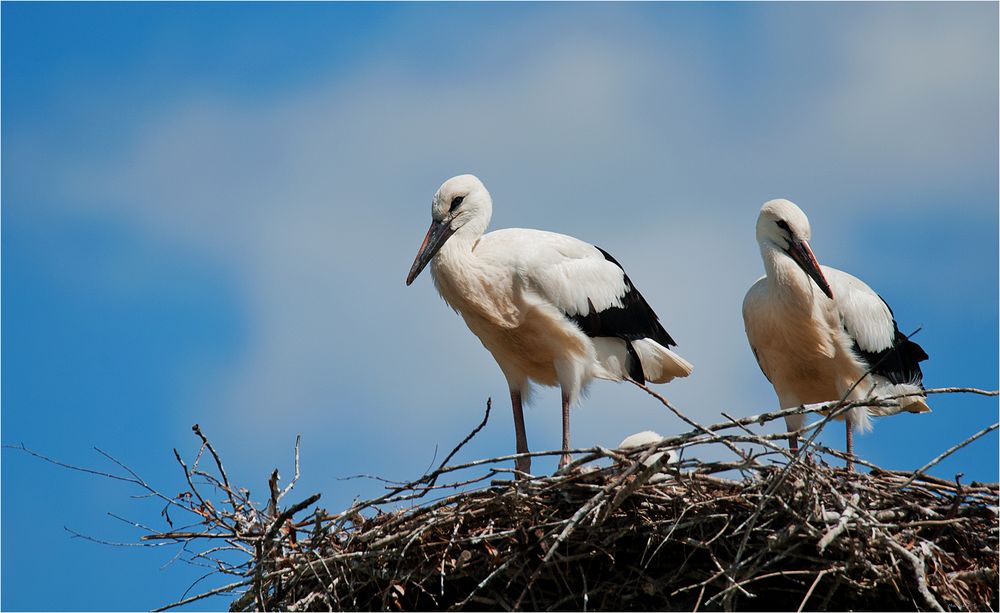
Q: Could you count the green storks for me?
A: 0